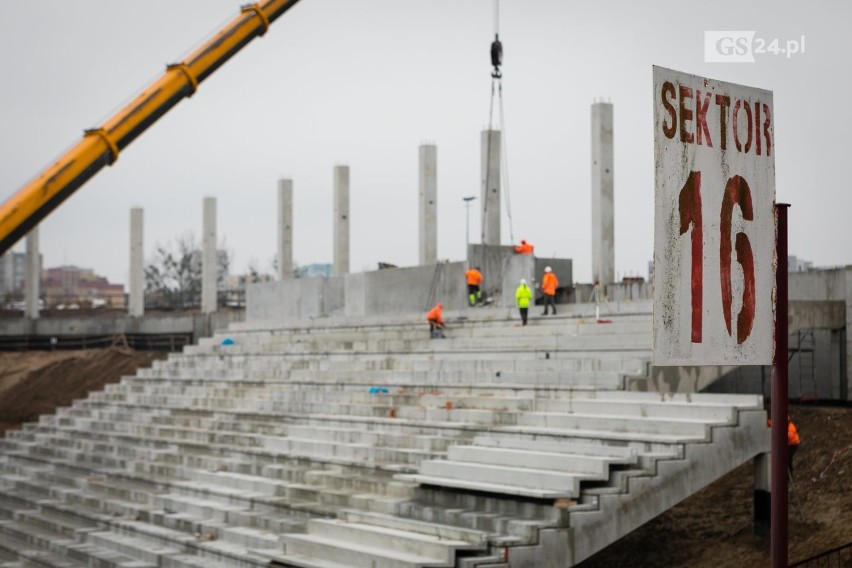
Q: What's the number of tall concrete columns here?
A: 8